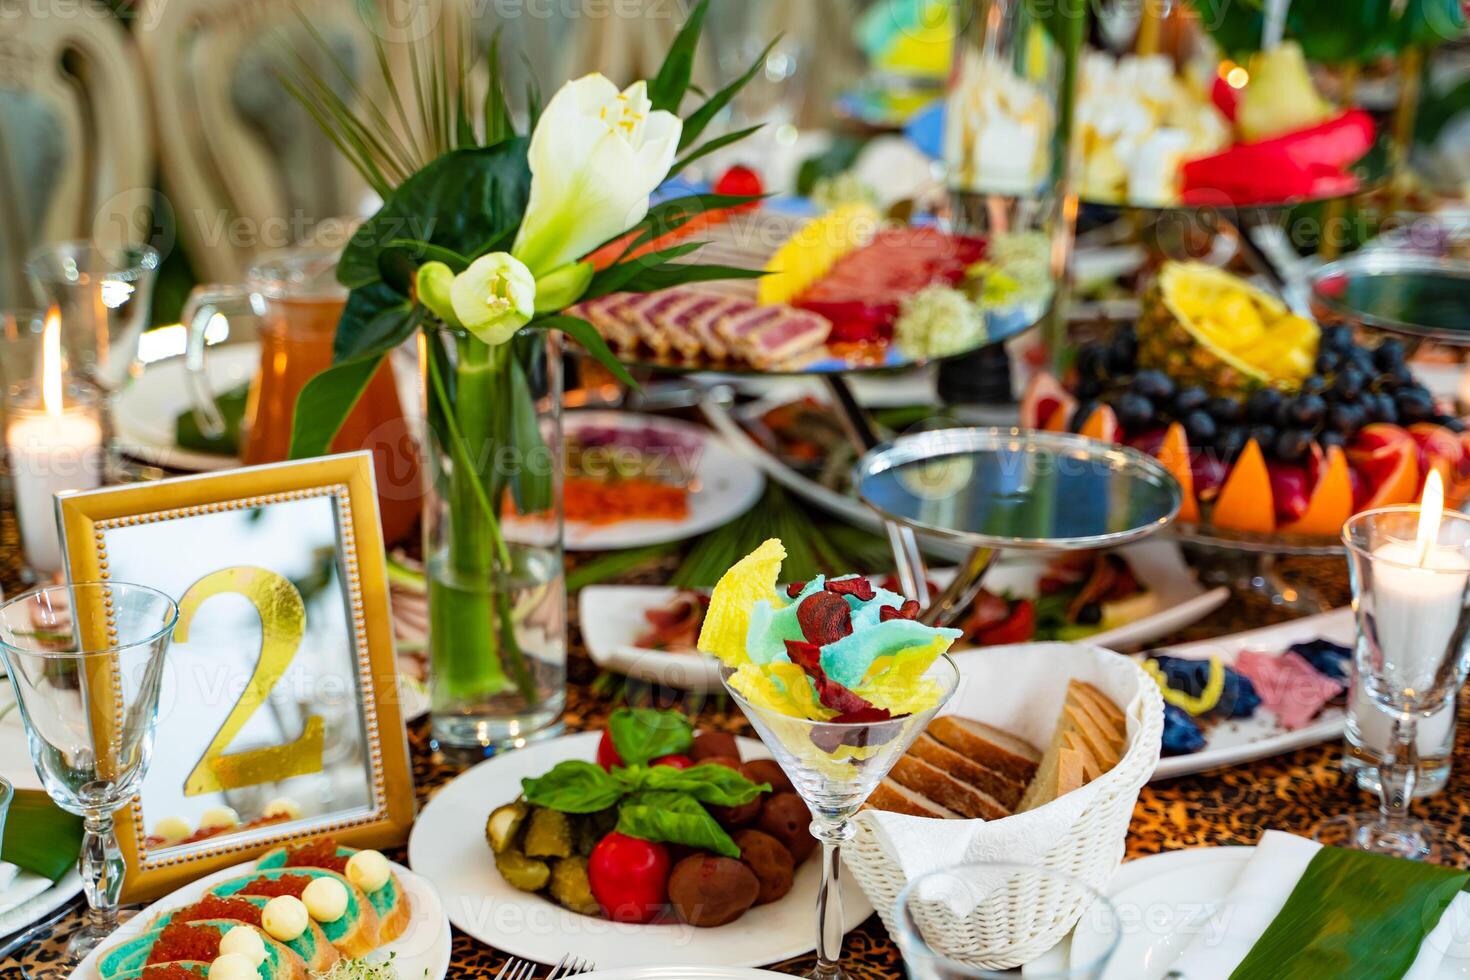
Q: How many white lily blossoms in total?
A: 2